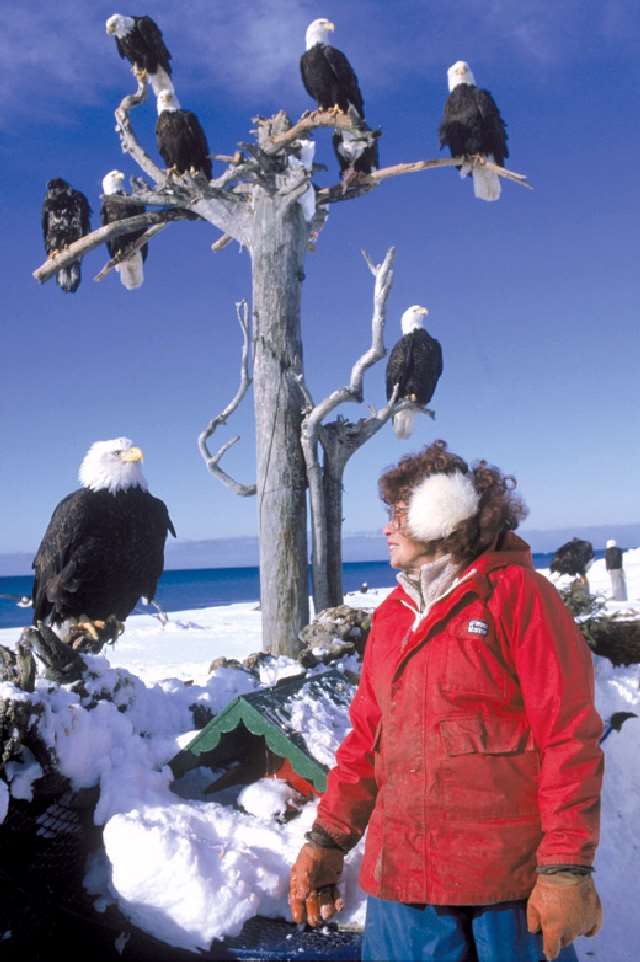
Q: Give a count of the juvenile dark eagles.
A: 1